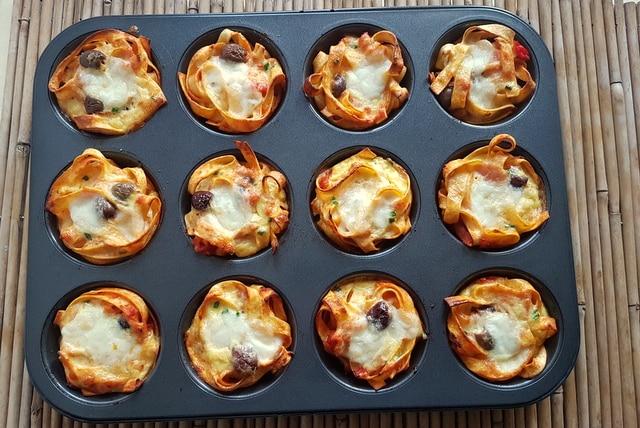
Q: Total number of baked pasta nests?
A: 12